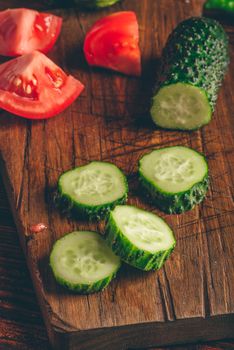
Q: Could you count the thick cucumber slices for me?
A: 4